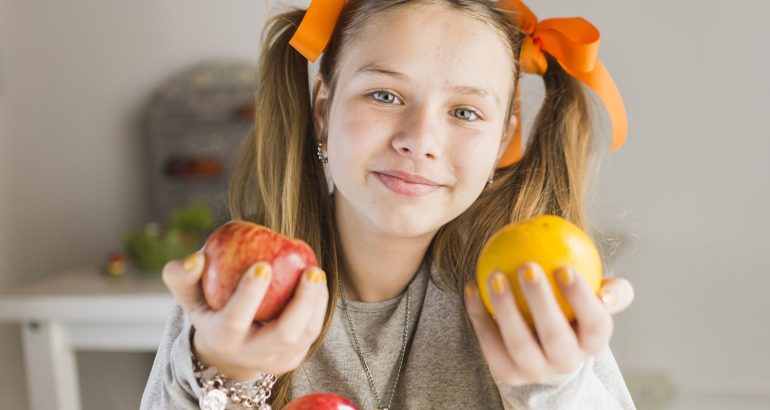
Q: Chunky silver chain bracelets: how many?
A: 1